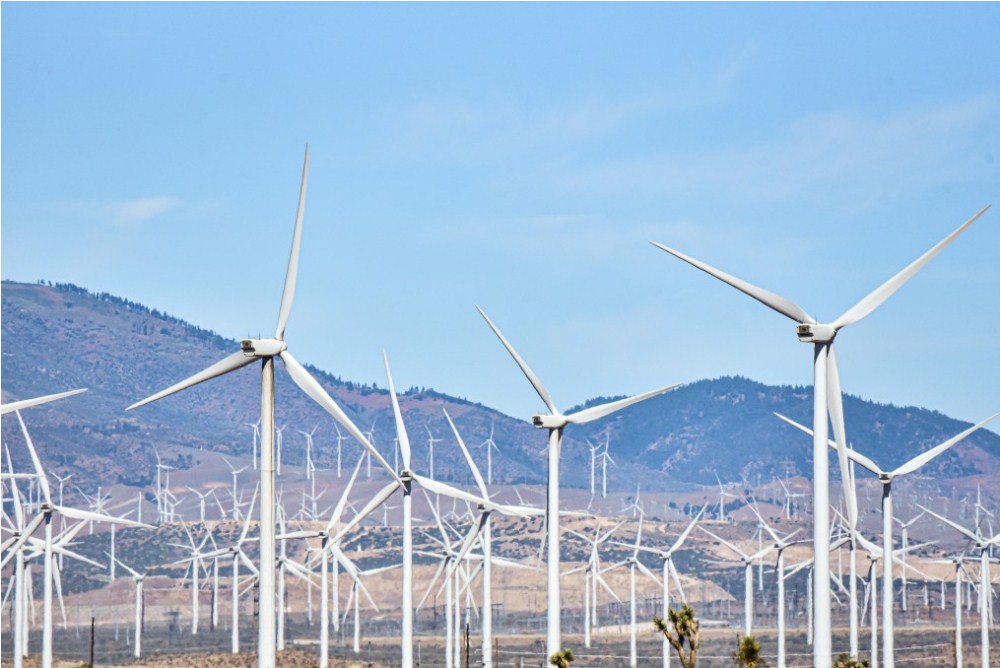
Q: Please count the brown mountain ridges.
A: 2